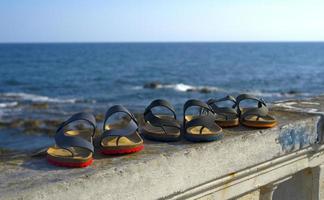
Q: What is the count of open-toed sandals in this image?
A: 6